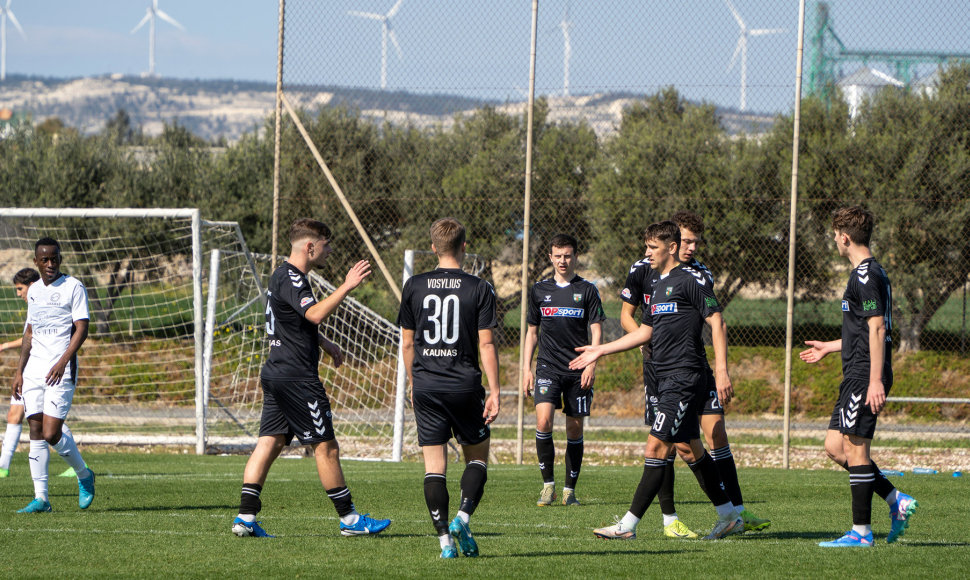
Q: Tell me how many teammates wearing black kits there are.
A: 6